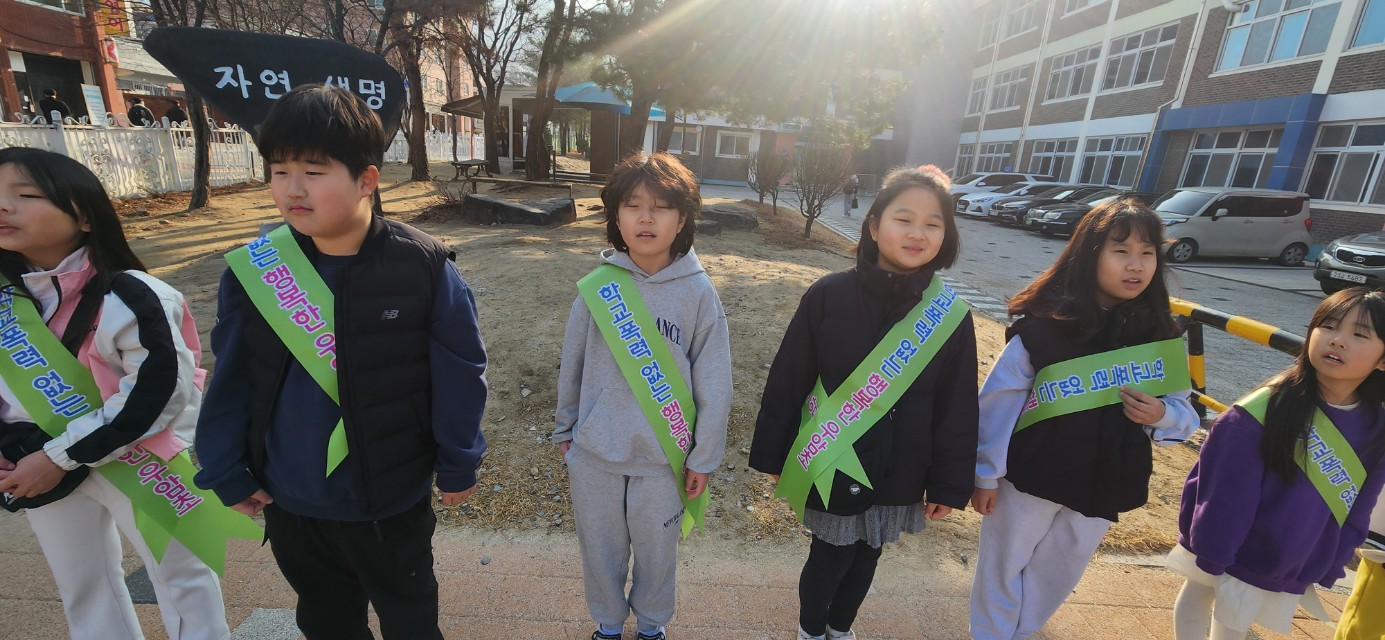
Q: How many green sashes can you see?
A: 6